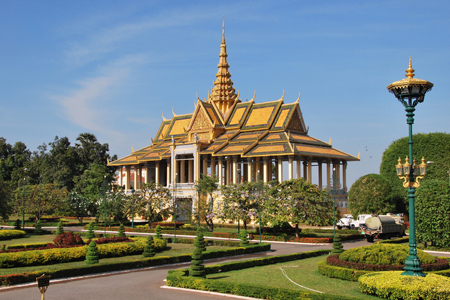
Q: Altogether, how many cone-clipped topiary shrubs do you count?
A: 12